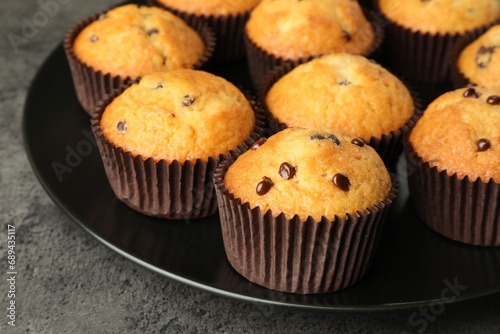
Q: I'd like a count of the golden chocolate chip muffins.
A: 9